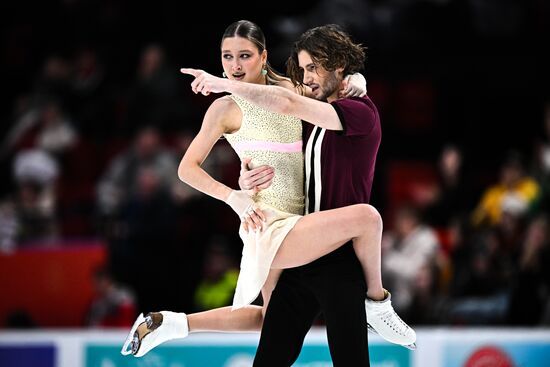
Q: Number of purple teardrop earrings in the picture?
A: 0